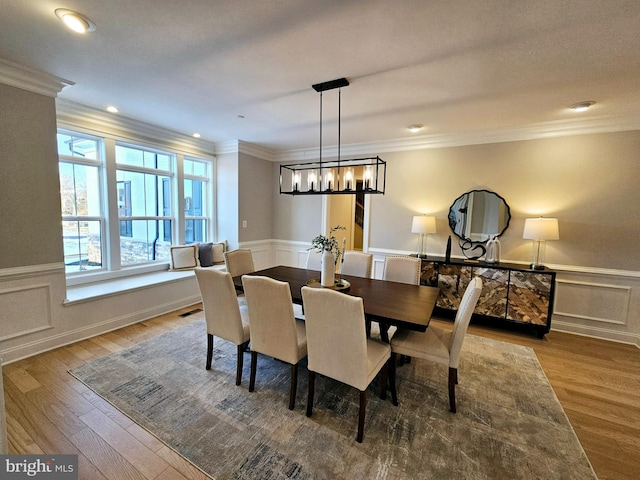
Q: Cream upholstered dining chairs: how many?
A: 8